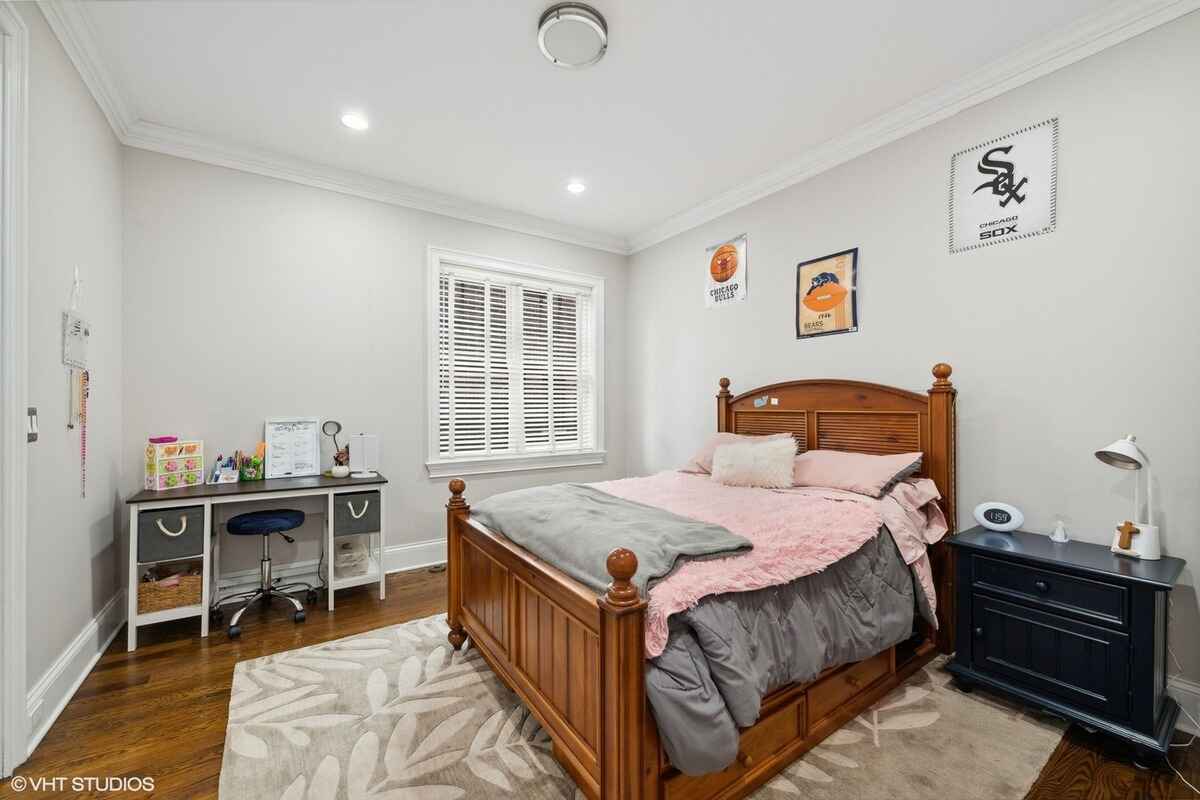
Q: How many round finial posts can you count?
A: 4